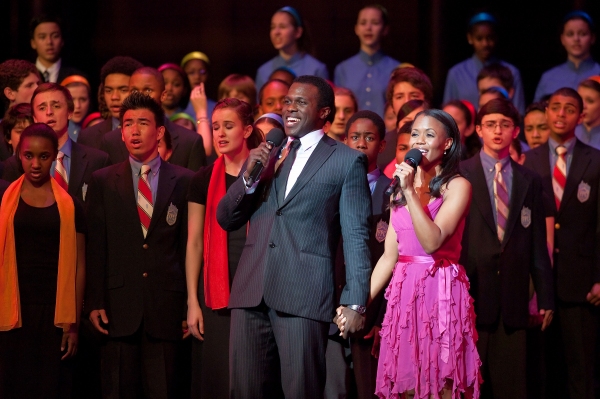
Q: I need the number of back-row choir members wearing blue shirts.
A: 4